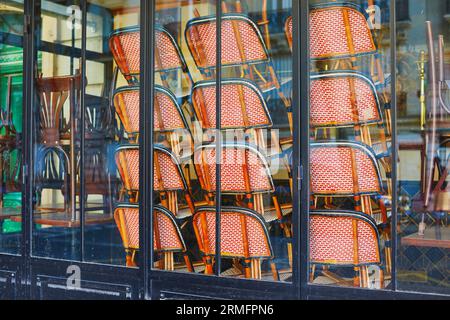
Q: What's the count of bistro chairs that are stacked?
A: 12